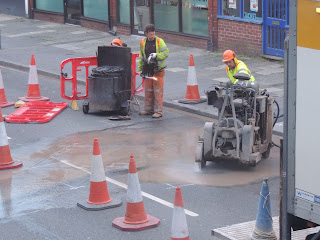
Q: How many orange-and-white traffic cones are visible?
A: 7